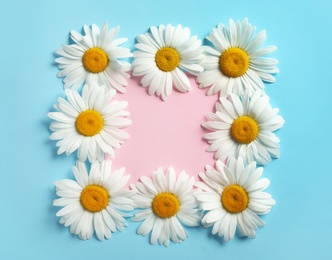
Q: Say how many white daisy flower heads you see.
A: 8